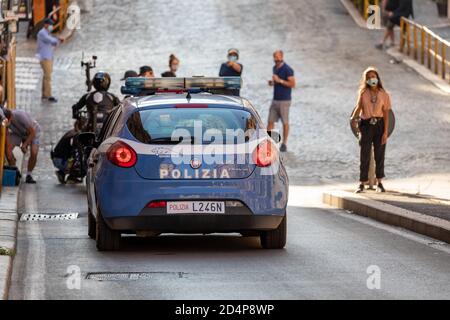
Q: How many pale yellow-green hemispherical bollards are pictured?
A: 0